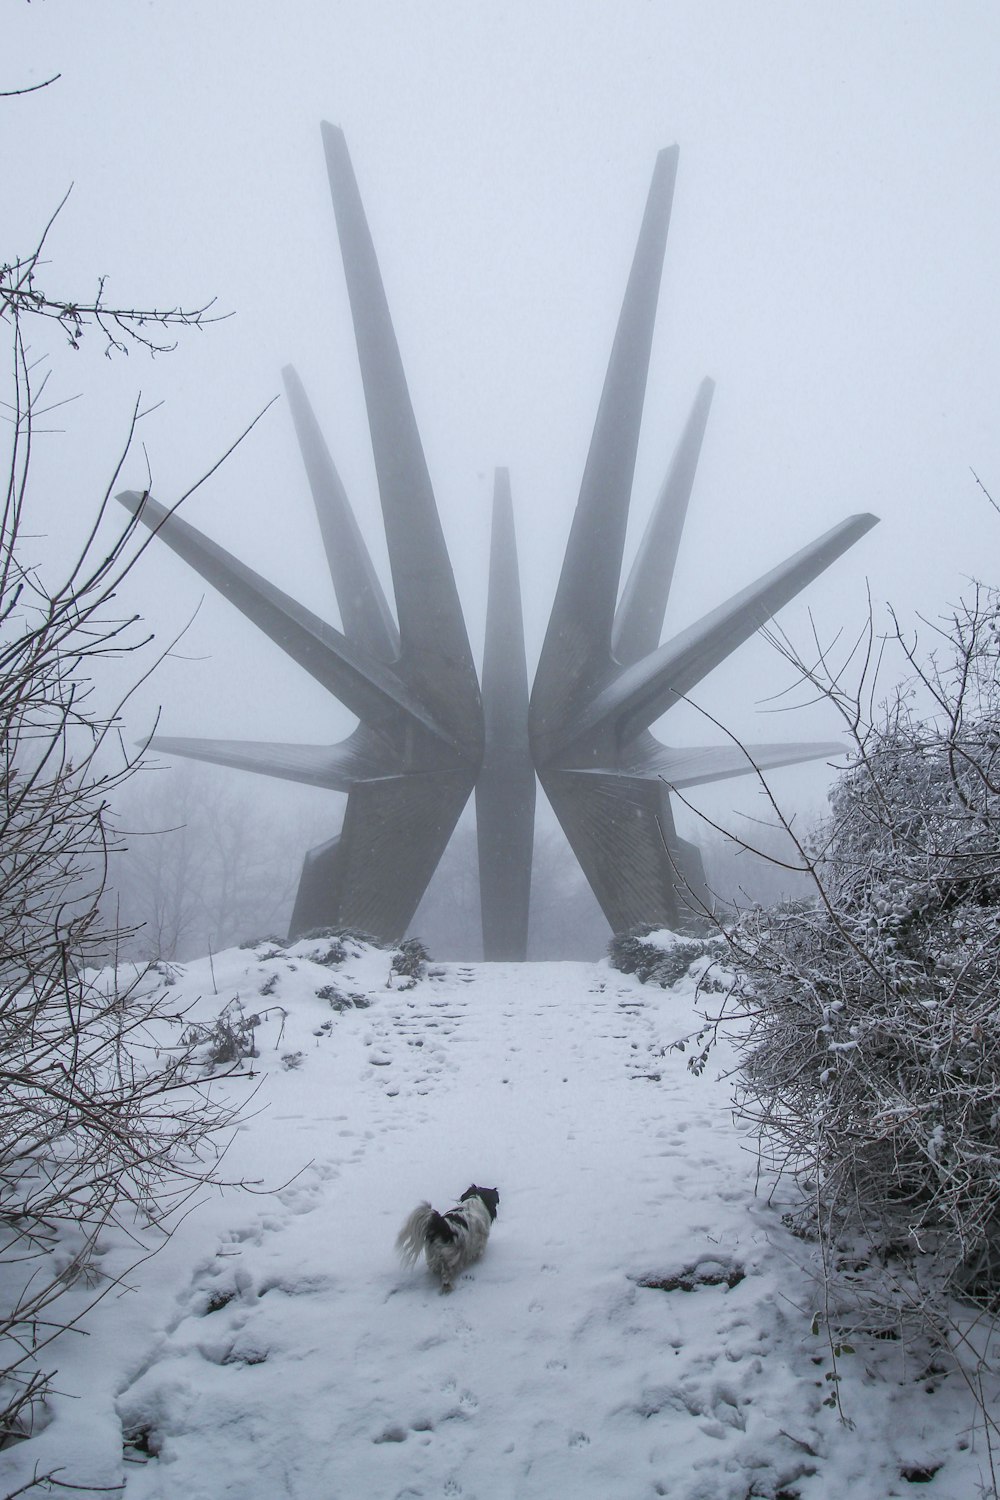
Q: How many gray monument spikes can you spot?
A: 9